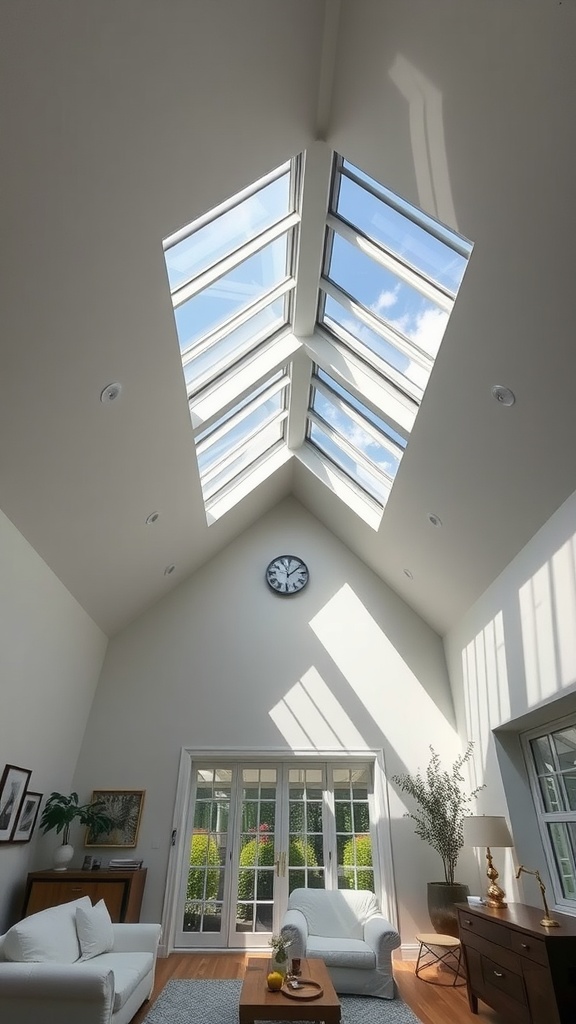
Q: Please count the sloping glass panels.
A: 12